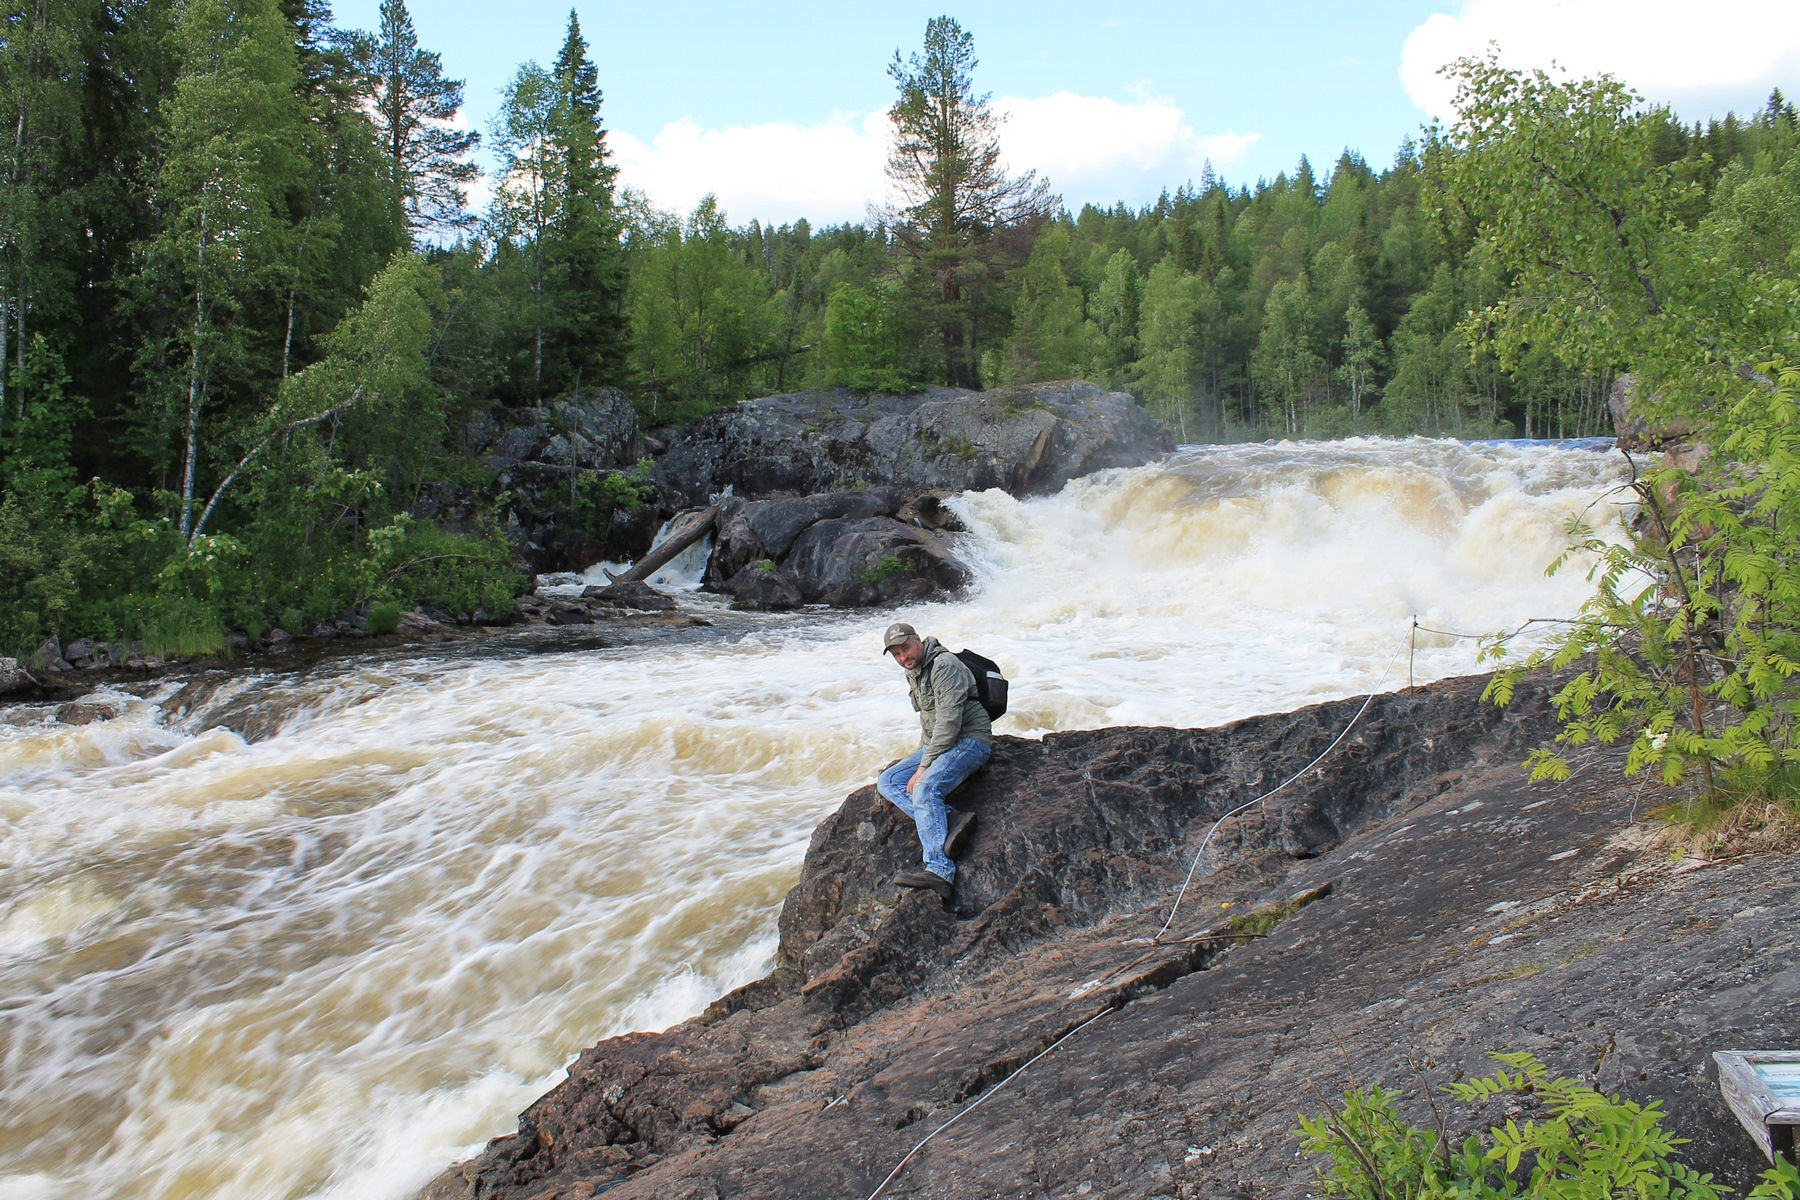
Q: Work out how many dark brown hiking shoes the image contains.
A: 2